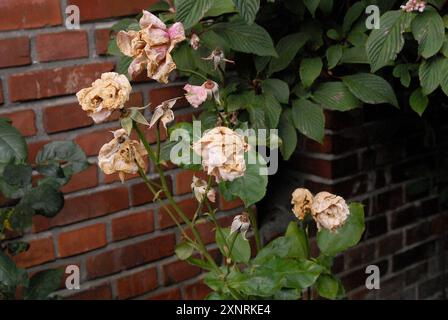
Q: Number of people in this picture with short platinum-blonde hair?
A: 0